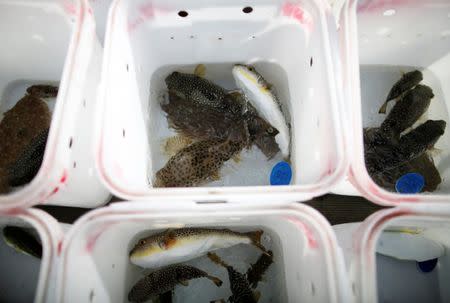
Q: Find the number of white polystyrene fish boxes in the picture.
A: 6